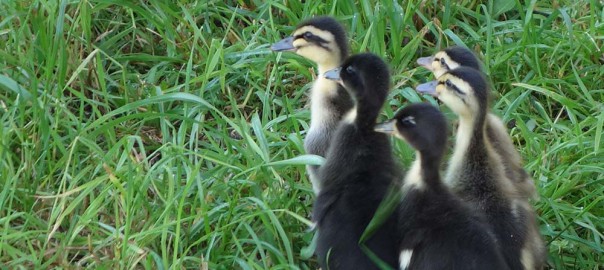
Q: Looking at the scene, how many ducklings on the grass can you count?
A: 5